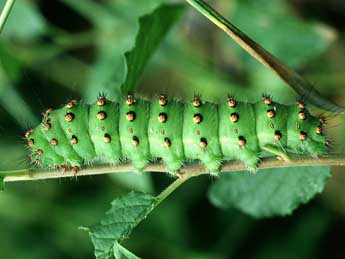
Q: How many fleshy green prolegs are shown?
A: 4